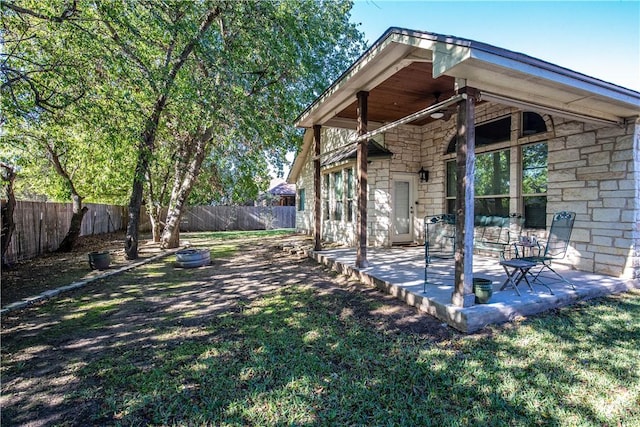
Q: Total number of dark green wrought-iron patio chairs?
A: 2